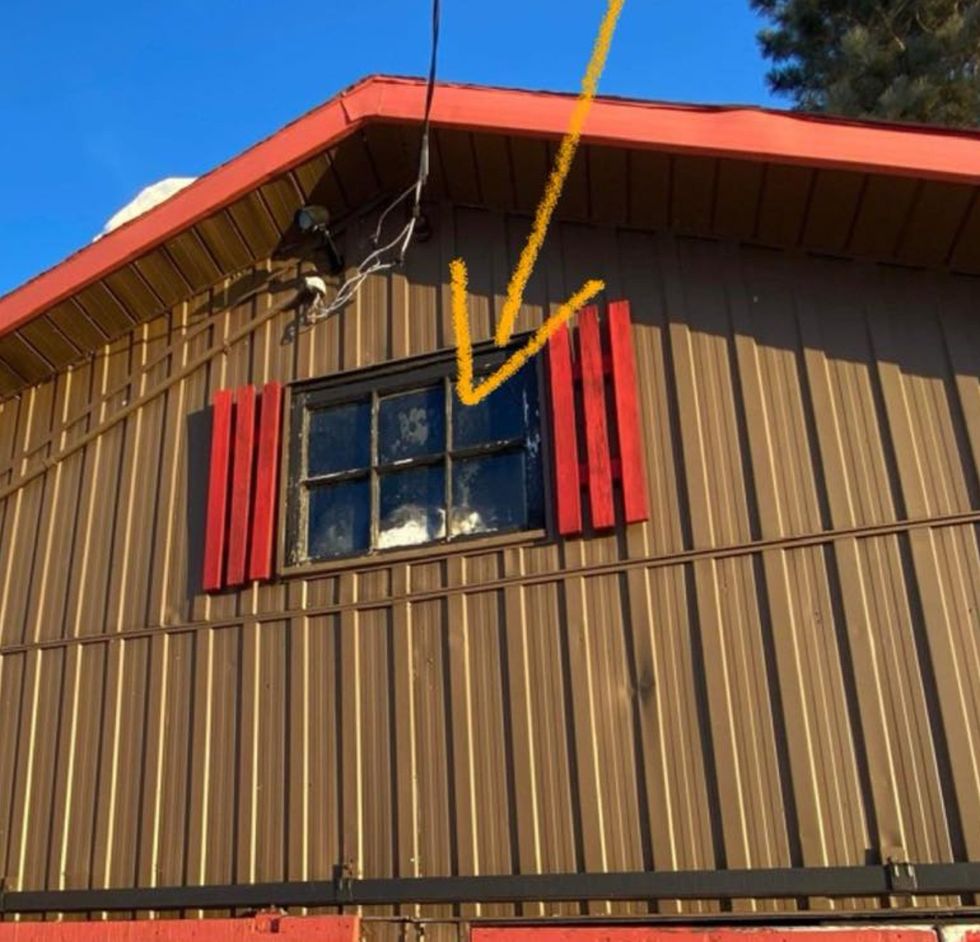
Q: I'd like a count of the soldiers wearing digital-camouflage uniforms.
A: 0